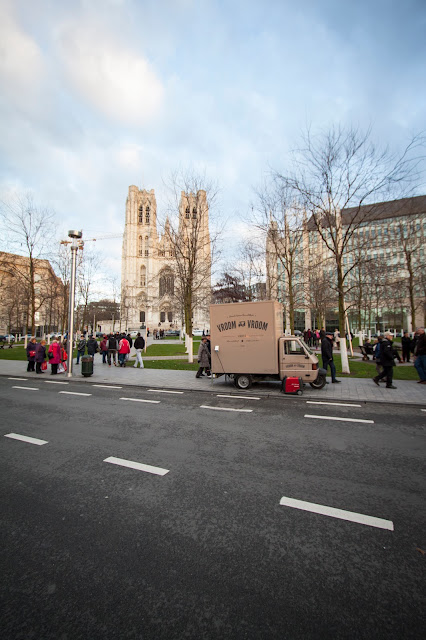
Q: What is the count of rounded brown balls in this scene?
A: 0